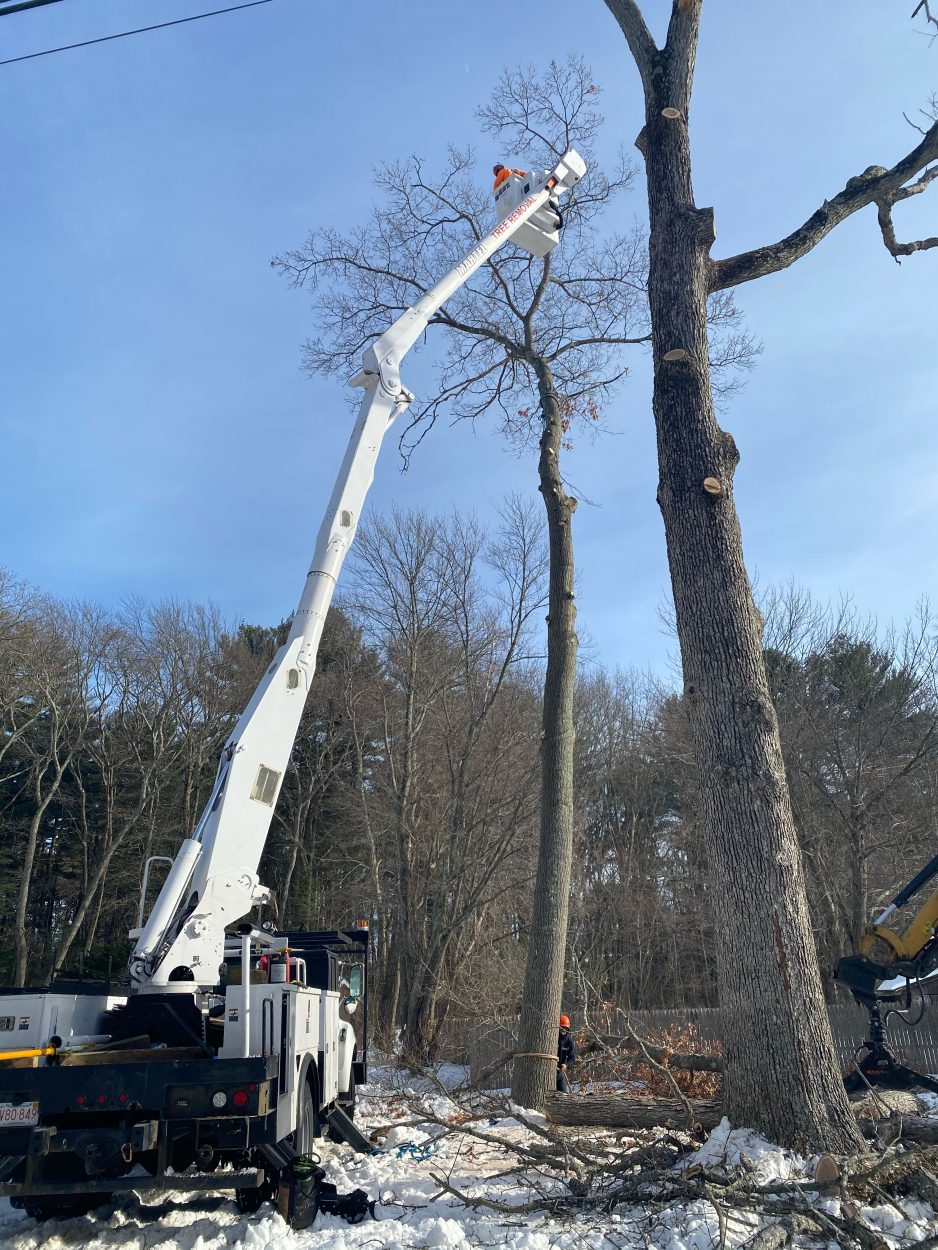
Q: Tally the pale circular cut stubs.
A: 3